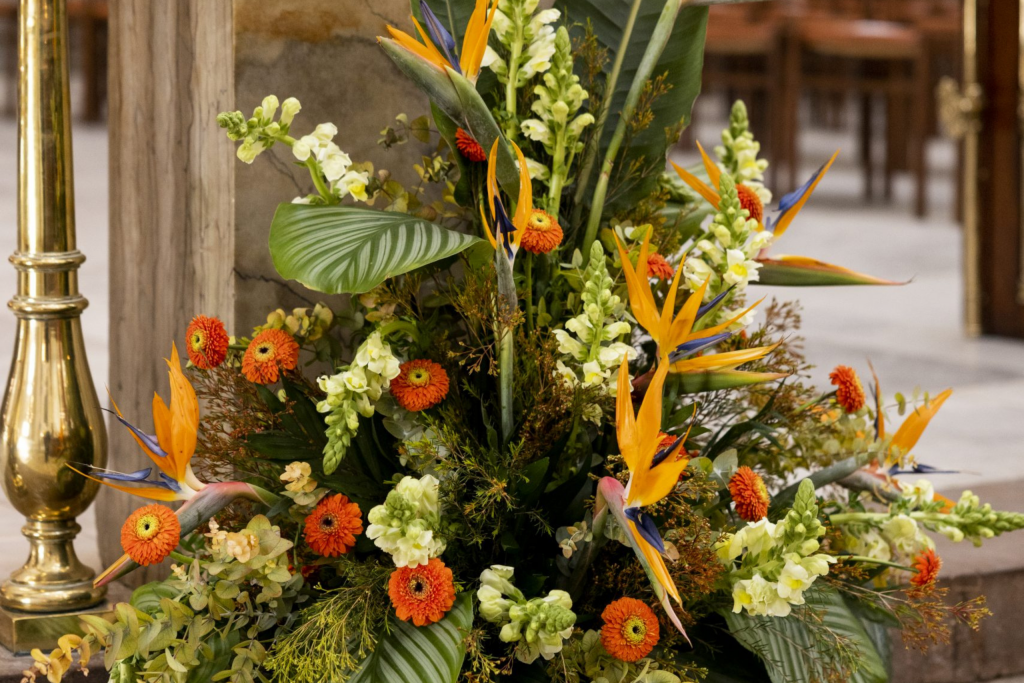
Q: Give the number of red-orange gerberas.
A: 15